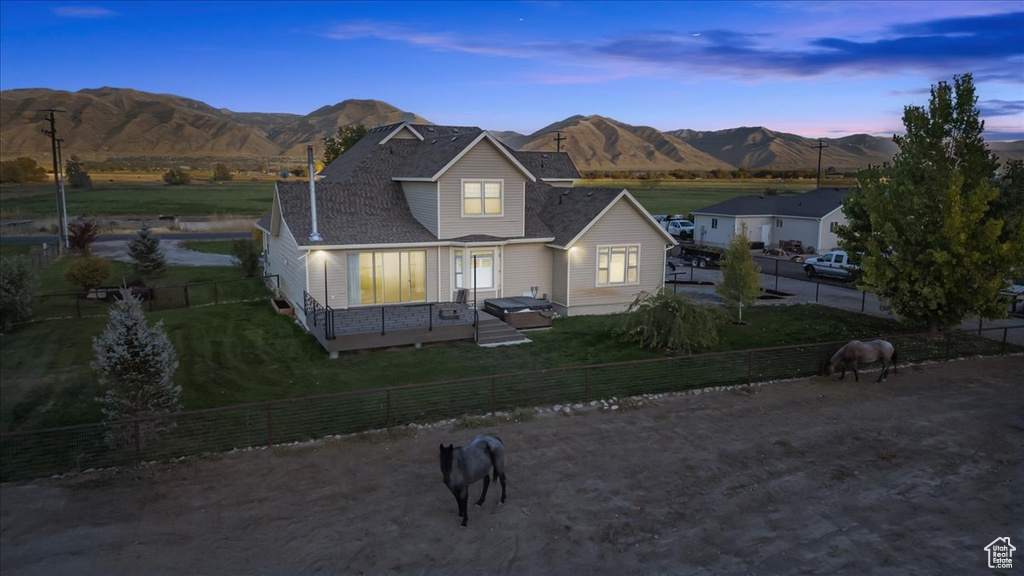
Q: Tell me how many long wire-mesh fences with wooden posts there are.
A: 1